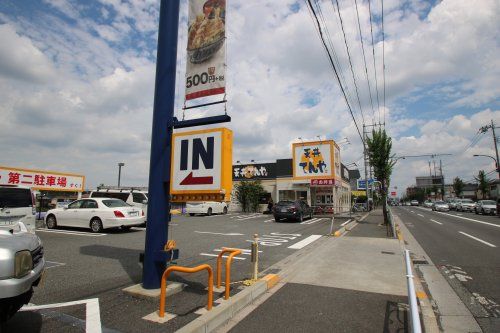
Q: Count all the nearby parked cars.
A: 6